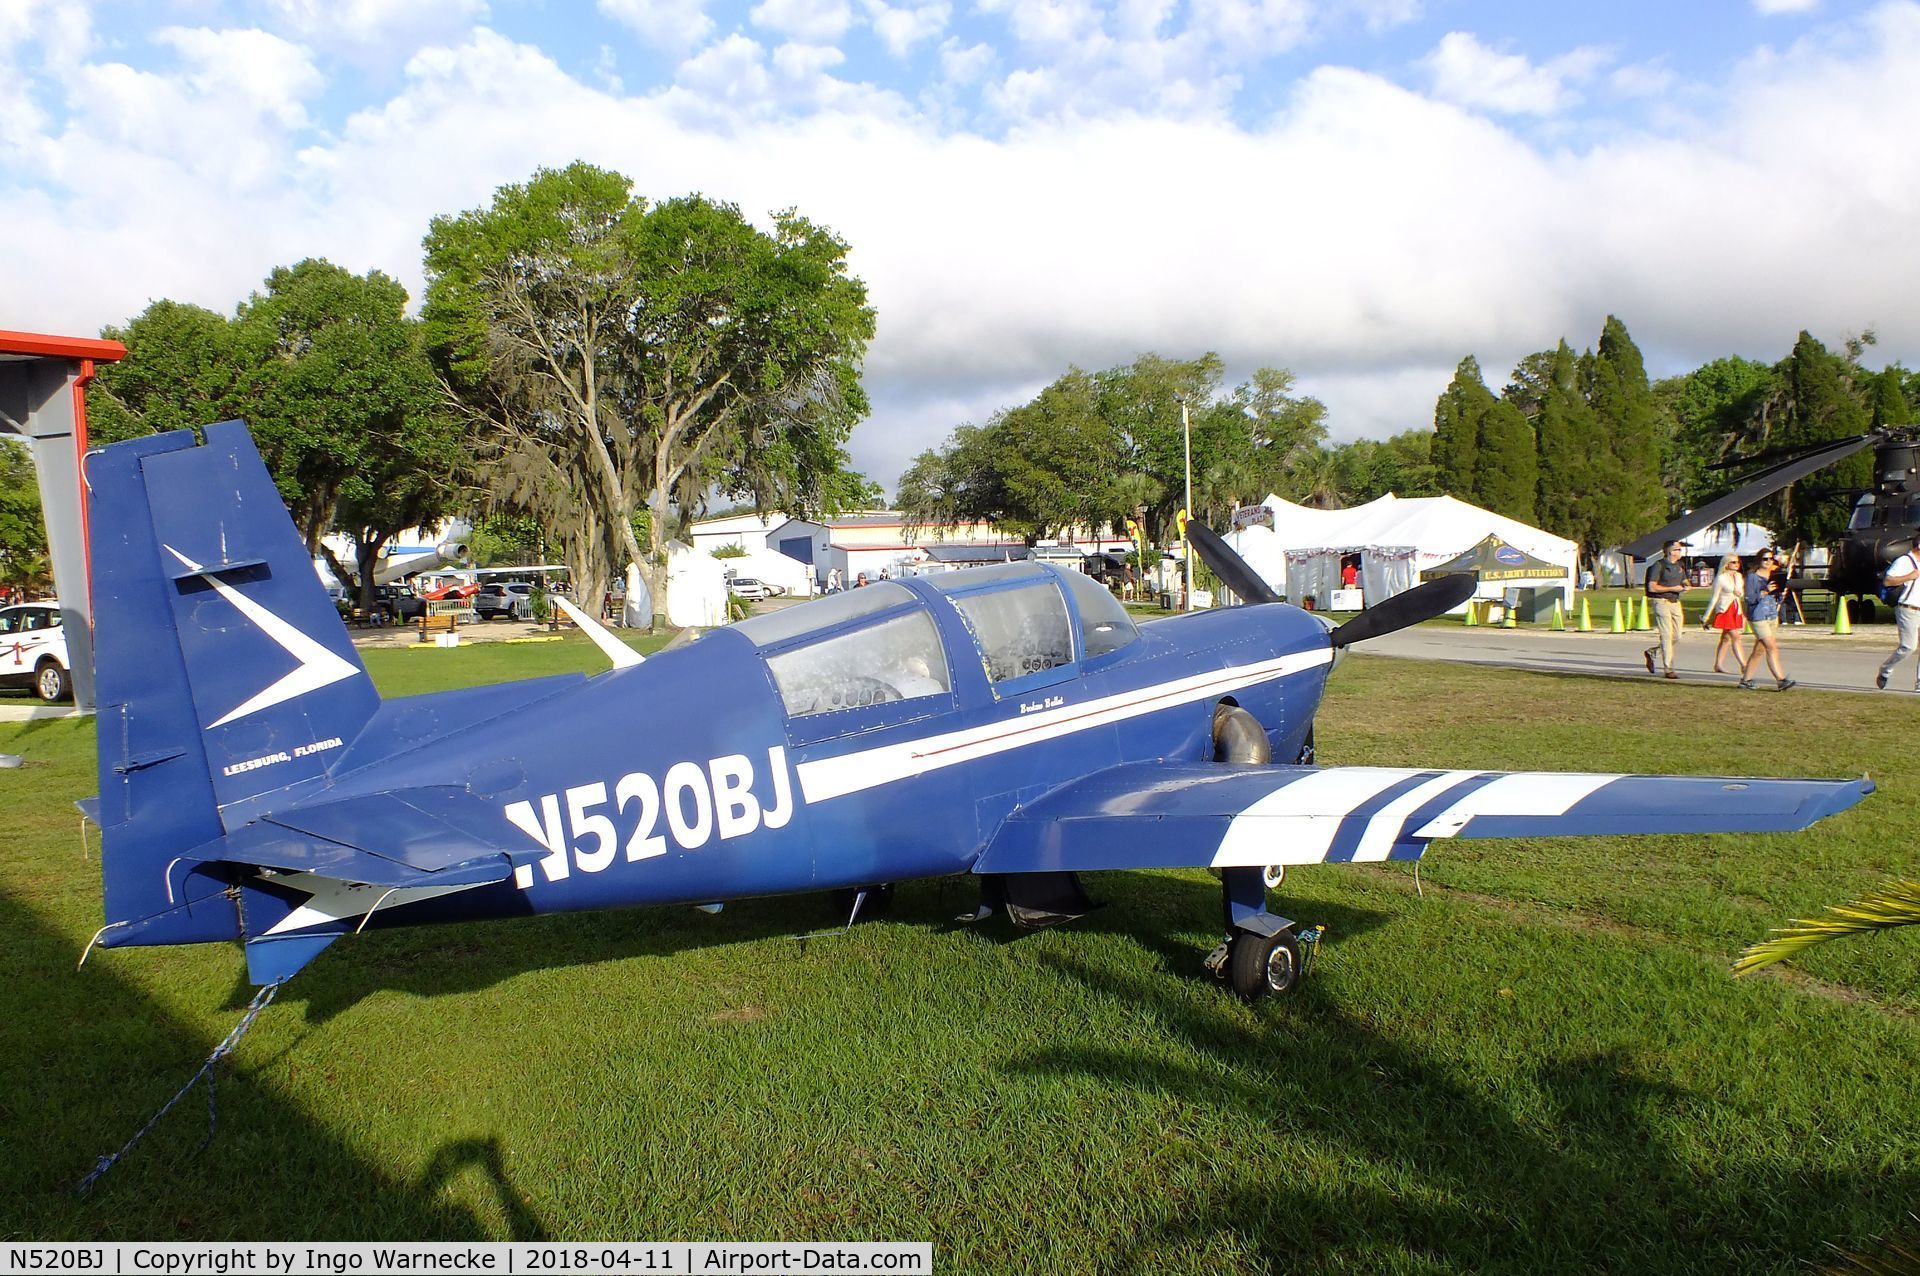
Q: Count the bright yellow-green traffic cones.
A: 9